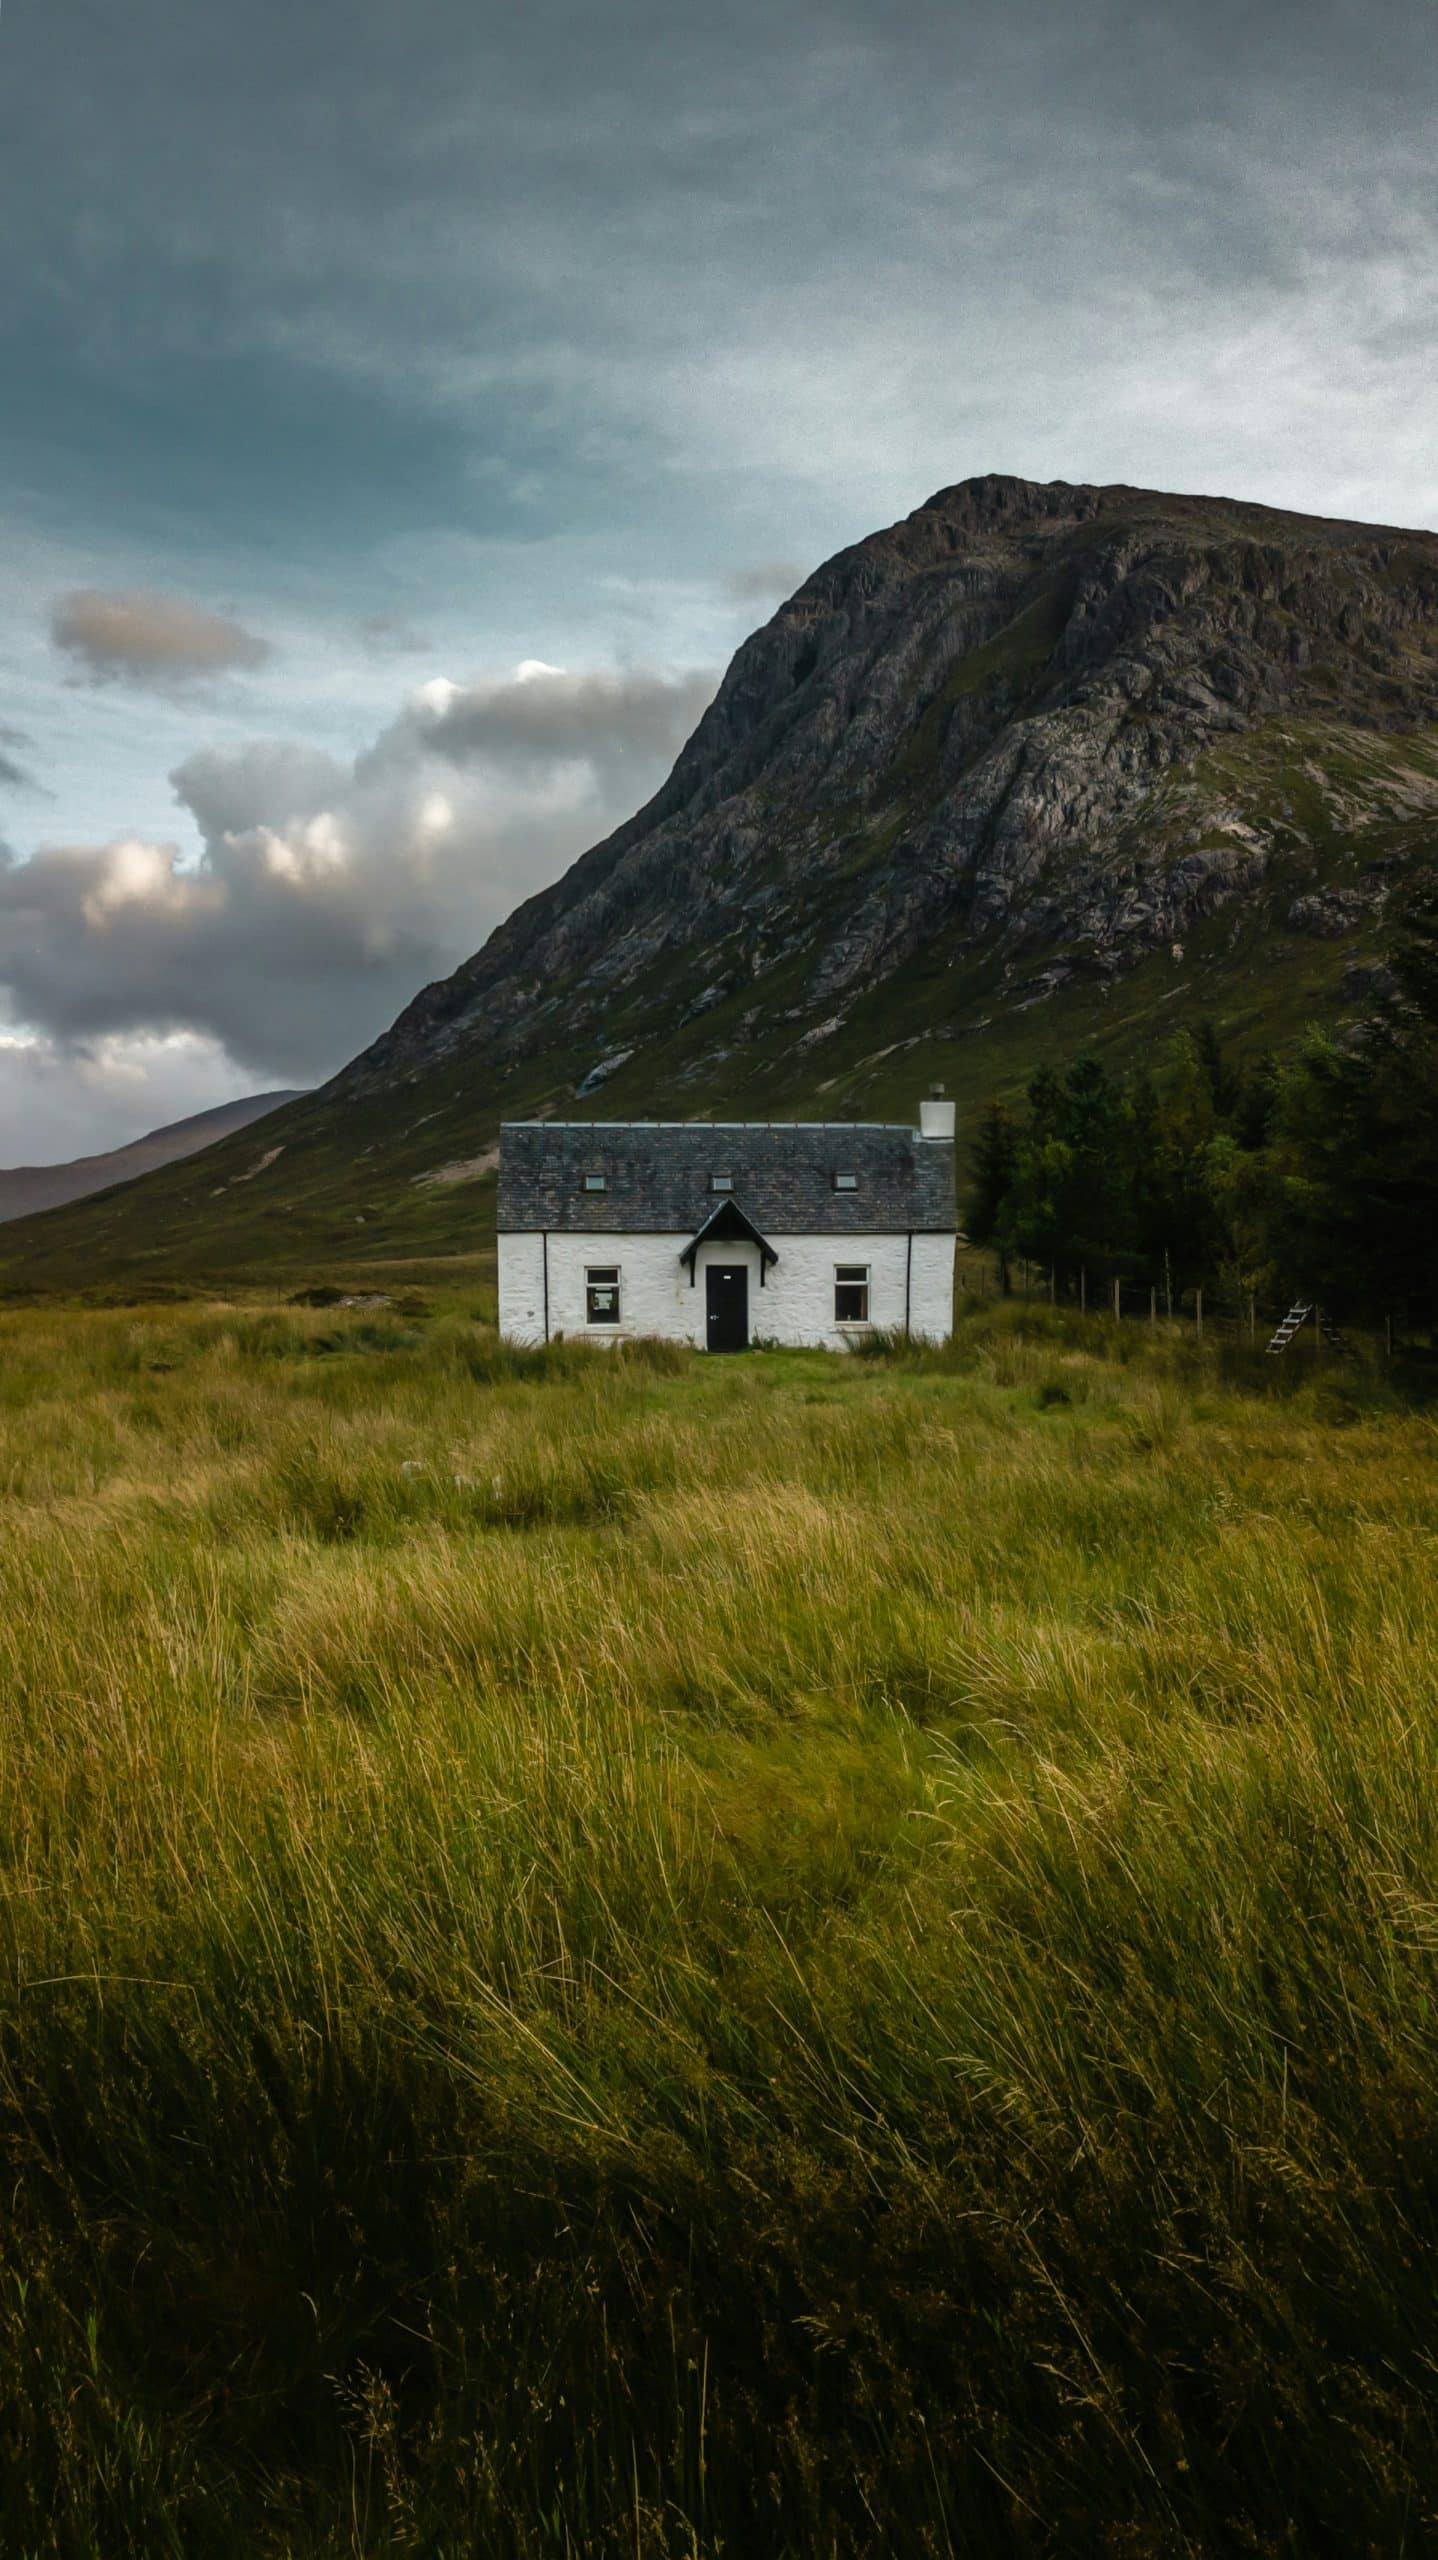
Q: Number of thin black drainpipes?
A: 2